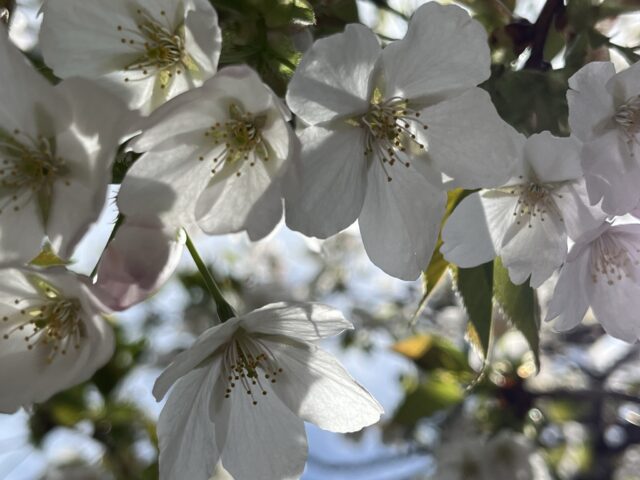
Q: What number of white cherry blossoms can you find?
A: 9